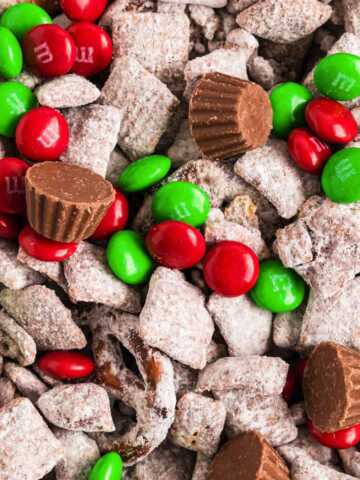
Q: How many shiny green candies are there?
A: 11